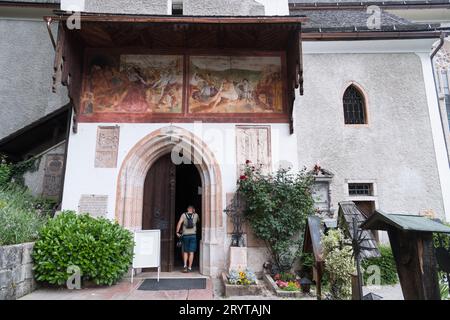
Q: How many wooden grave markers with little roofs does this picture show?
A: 3